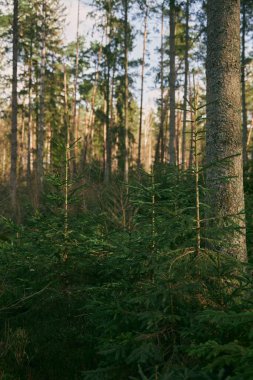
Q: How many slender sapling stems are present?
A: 3